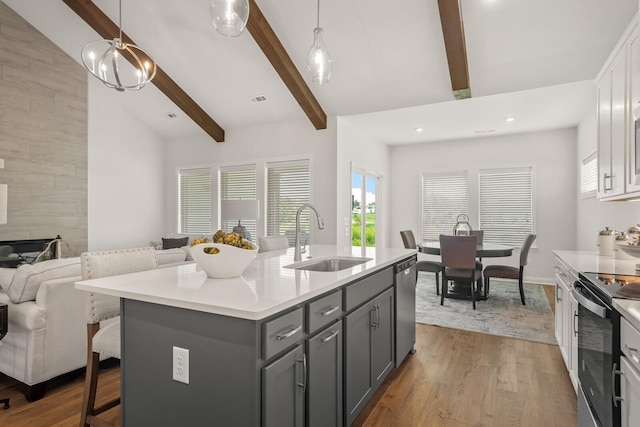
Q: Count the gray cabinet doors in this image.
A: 4